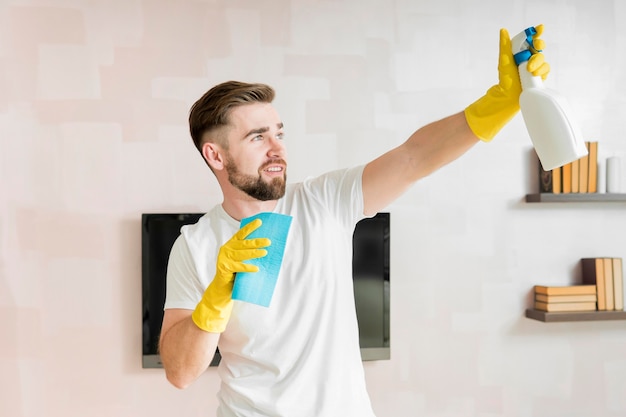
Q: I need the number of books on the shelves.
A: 11